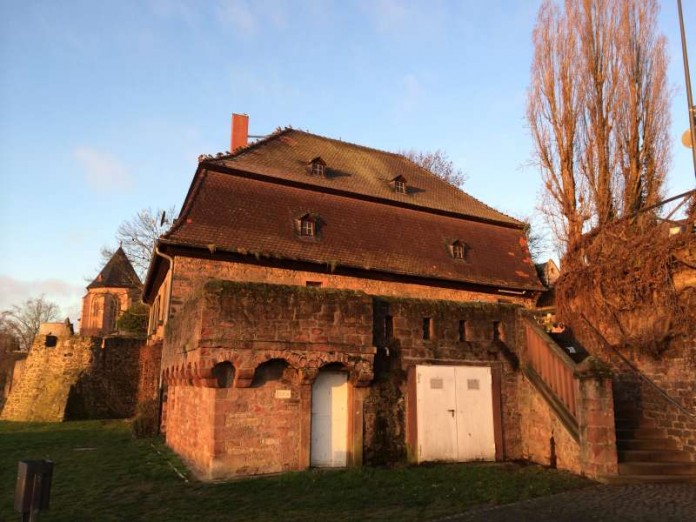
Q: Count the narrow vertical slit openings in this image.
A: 4